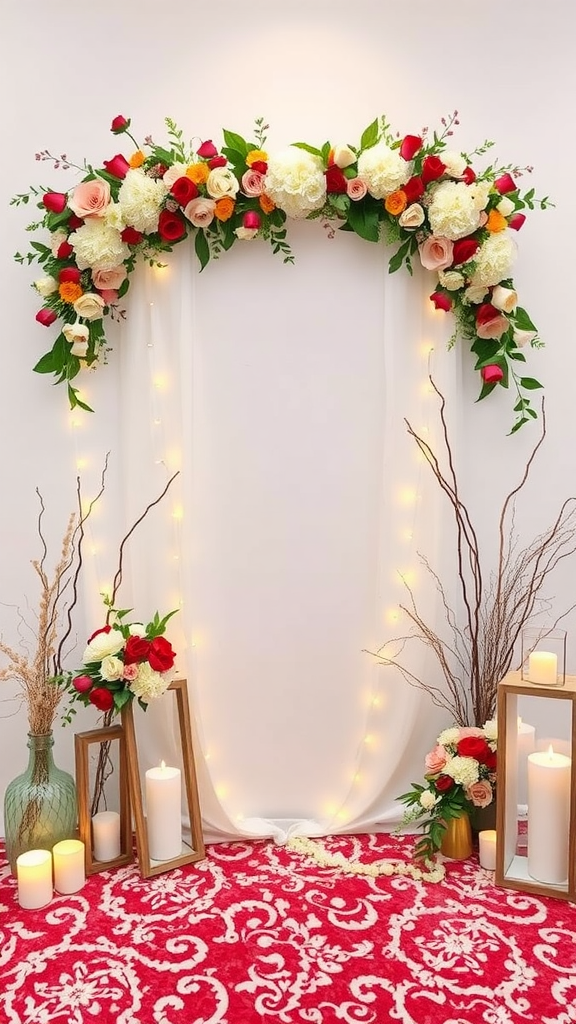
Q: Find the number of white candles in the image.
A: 8